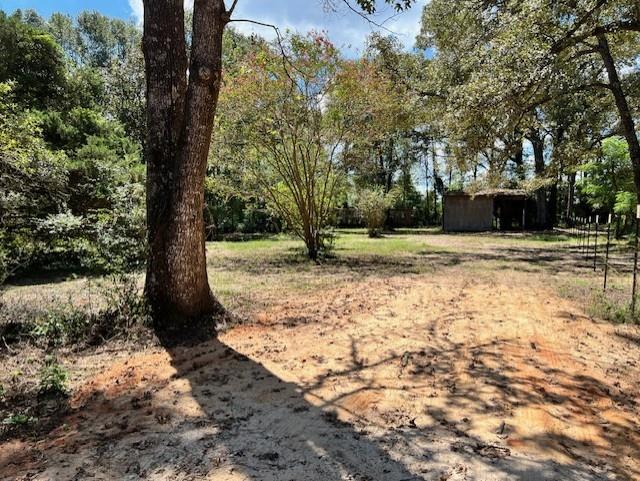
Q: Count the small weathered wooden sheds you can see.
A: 1